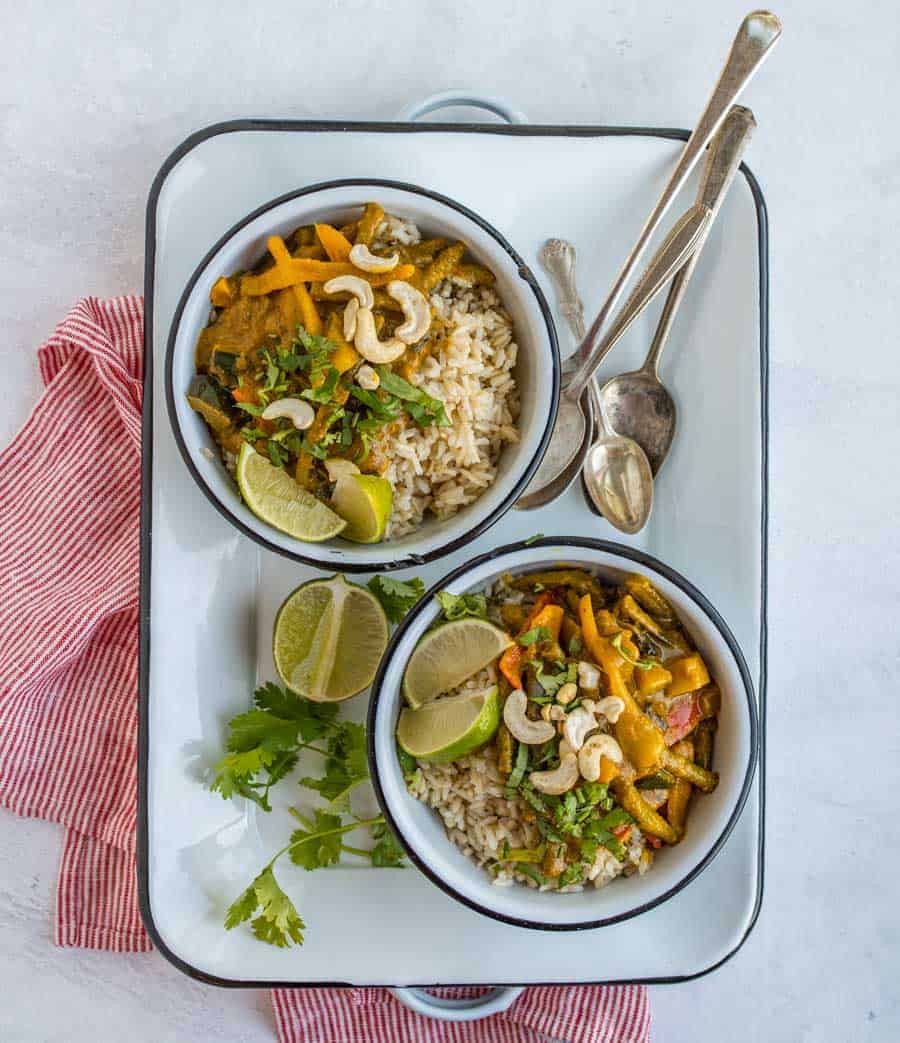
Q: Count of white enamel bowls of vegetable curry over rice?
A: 2